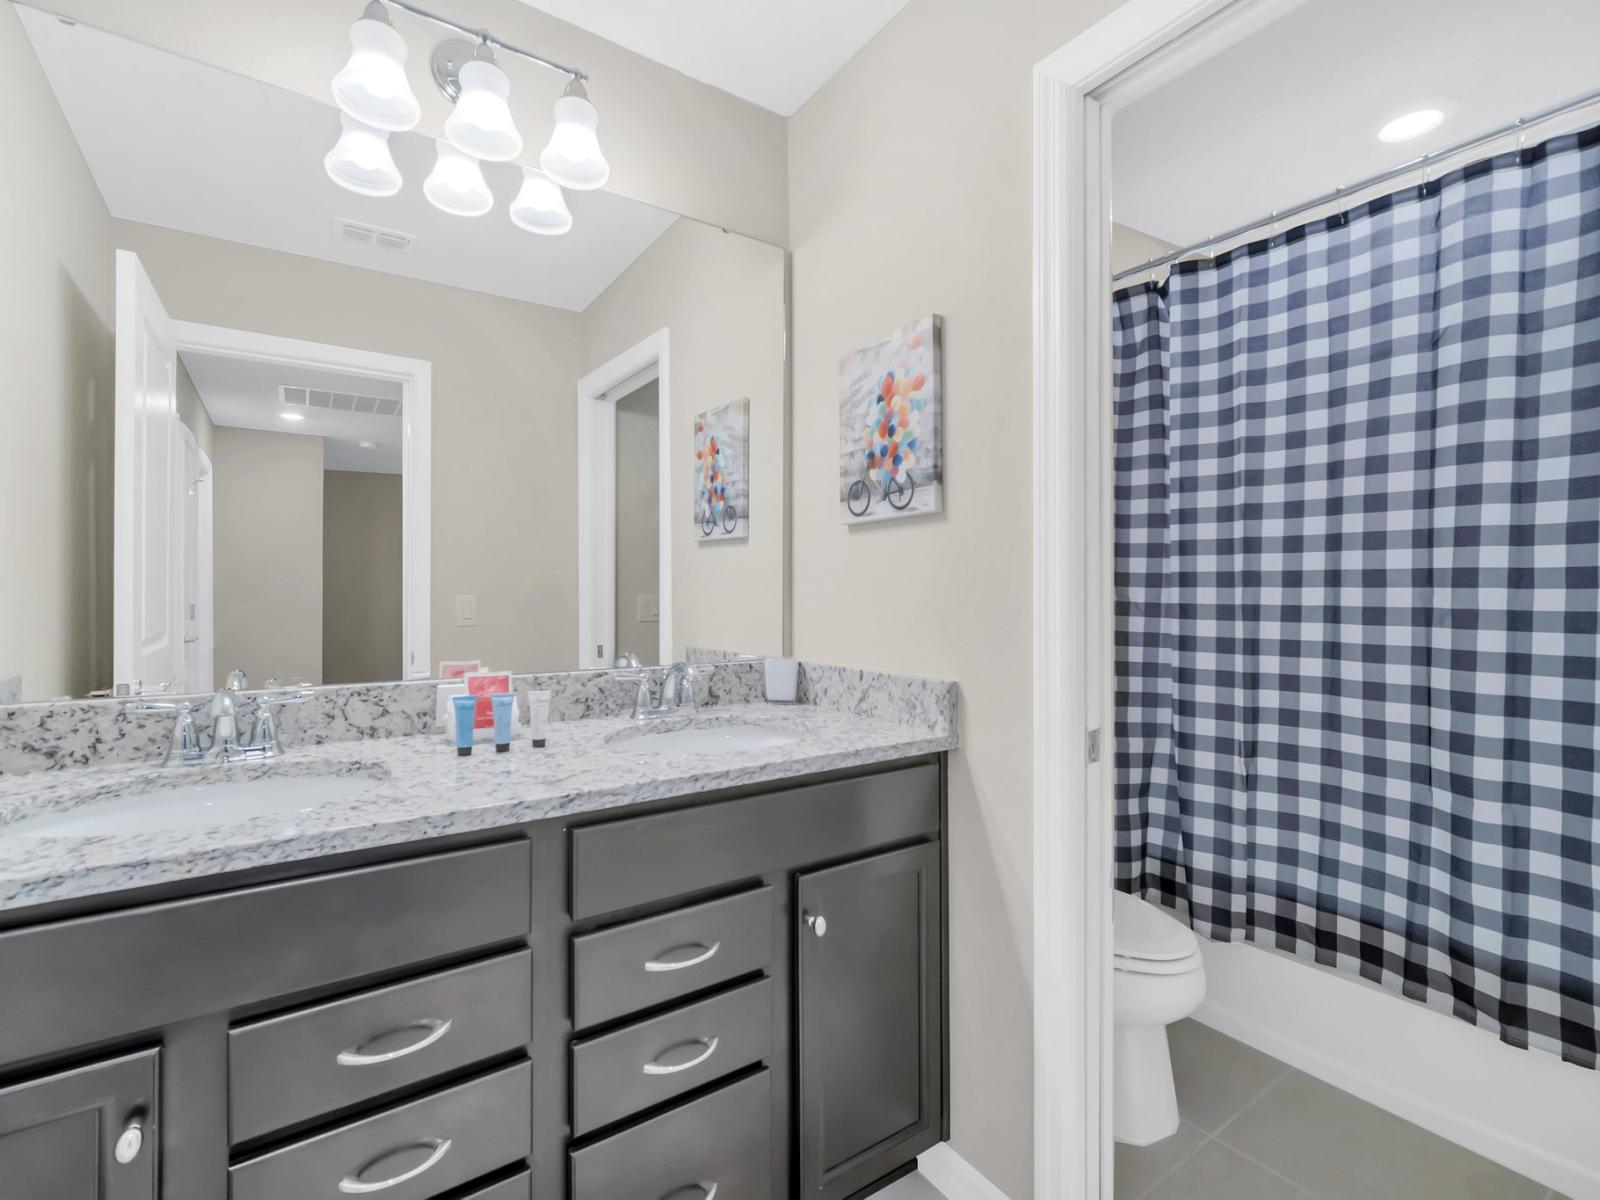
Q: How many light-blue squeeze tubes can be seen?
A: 2